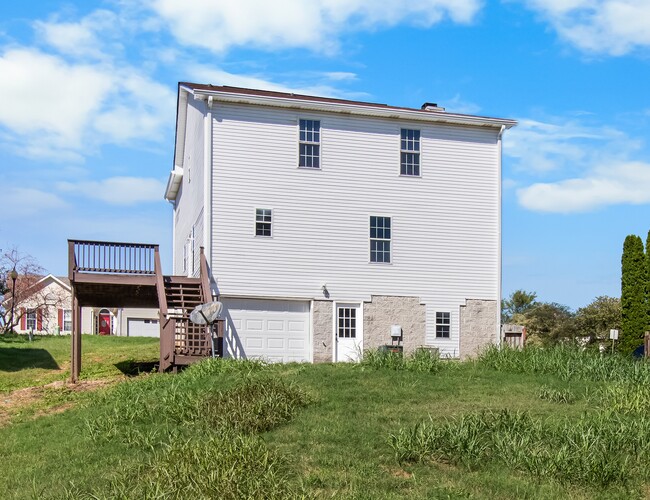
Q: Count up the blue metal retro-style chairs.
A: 0